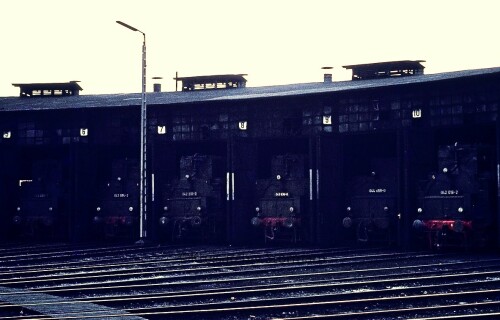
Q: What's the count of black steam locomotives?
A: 6